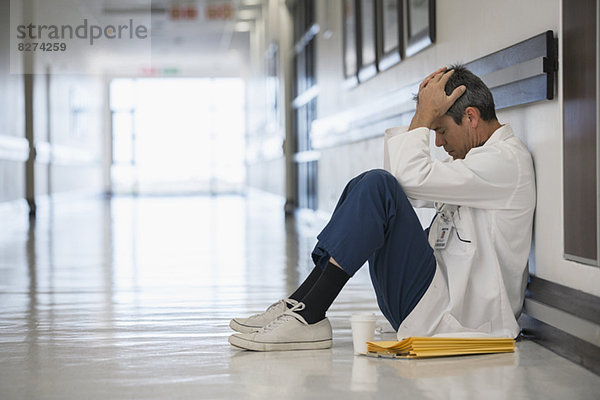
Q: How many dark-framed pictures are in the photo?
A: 4